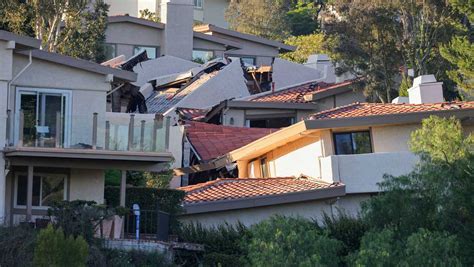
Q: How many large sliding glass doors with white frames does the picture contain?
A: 1